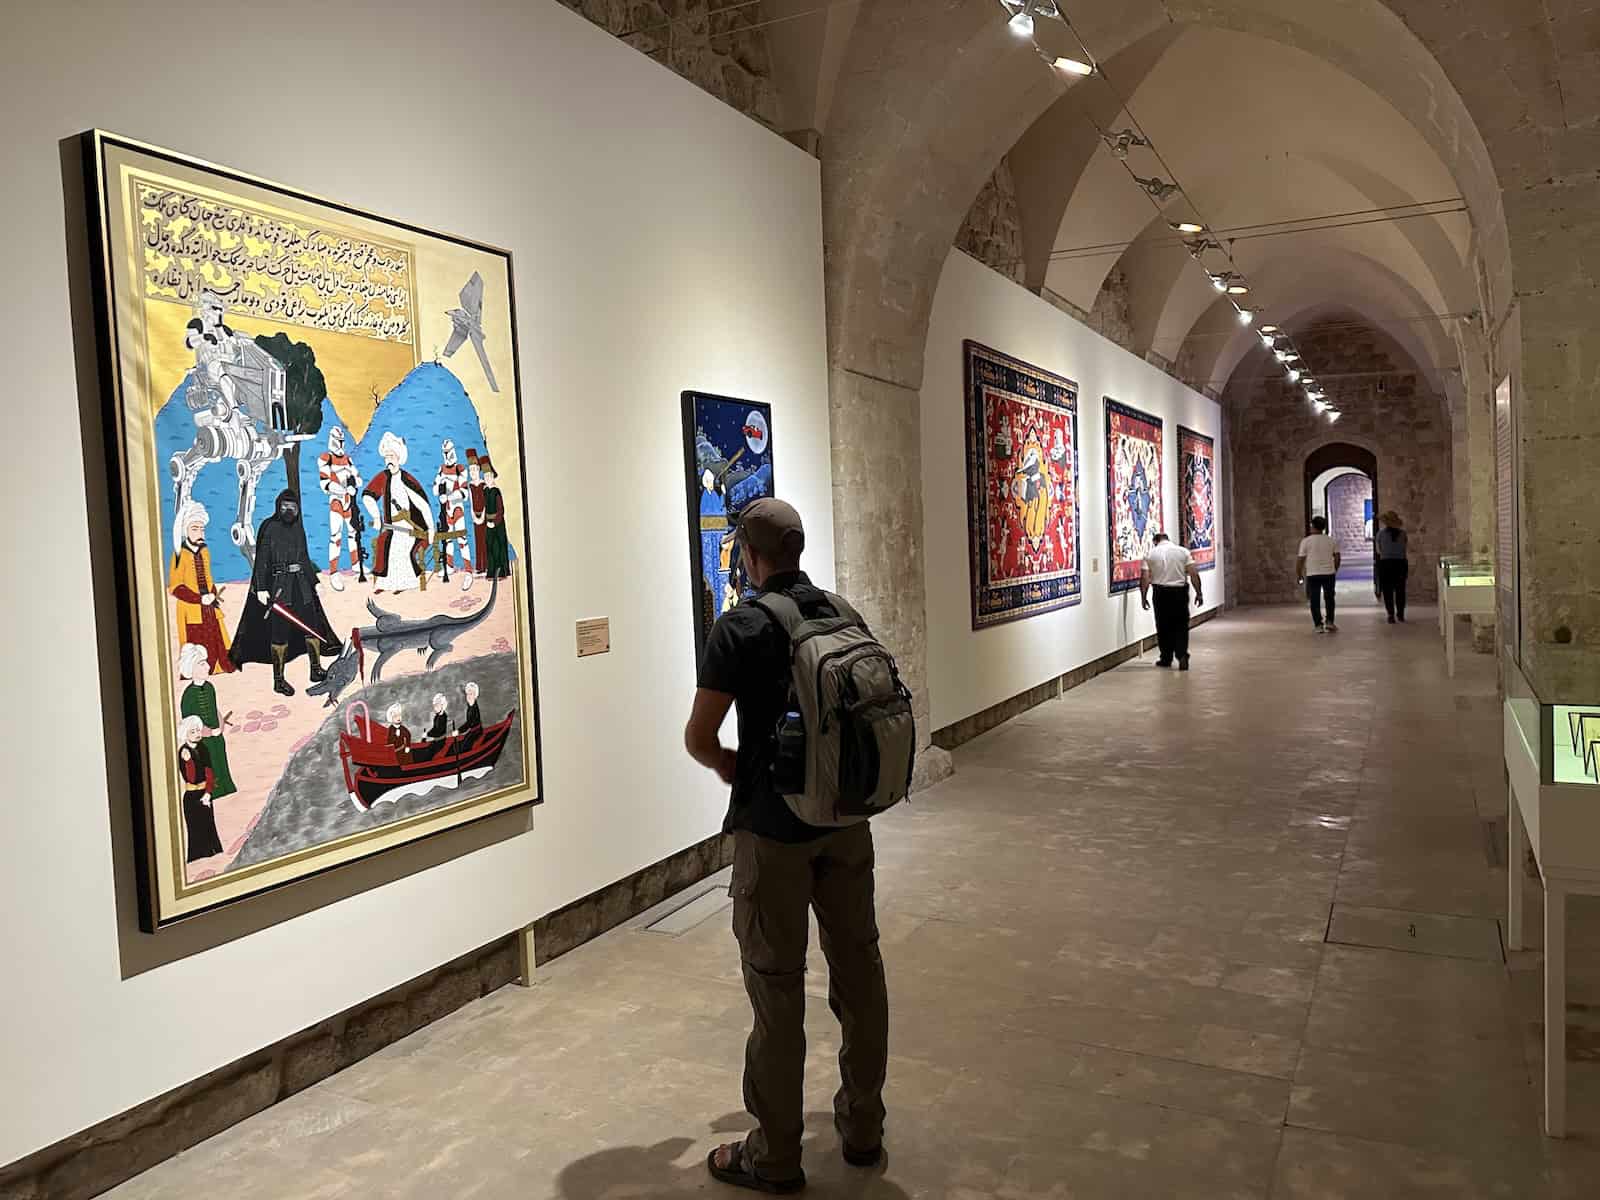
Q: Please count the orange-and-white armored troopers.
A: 2